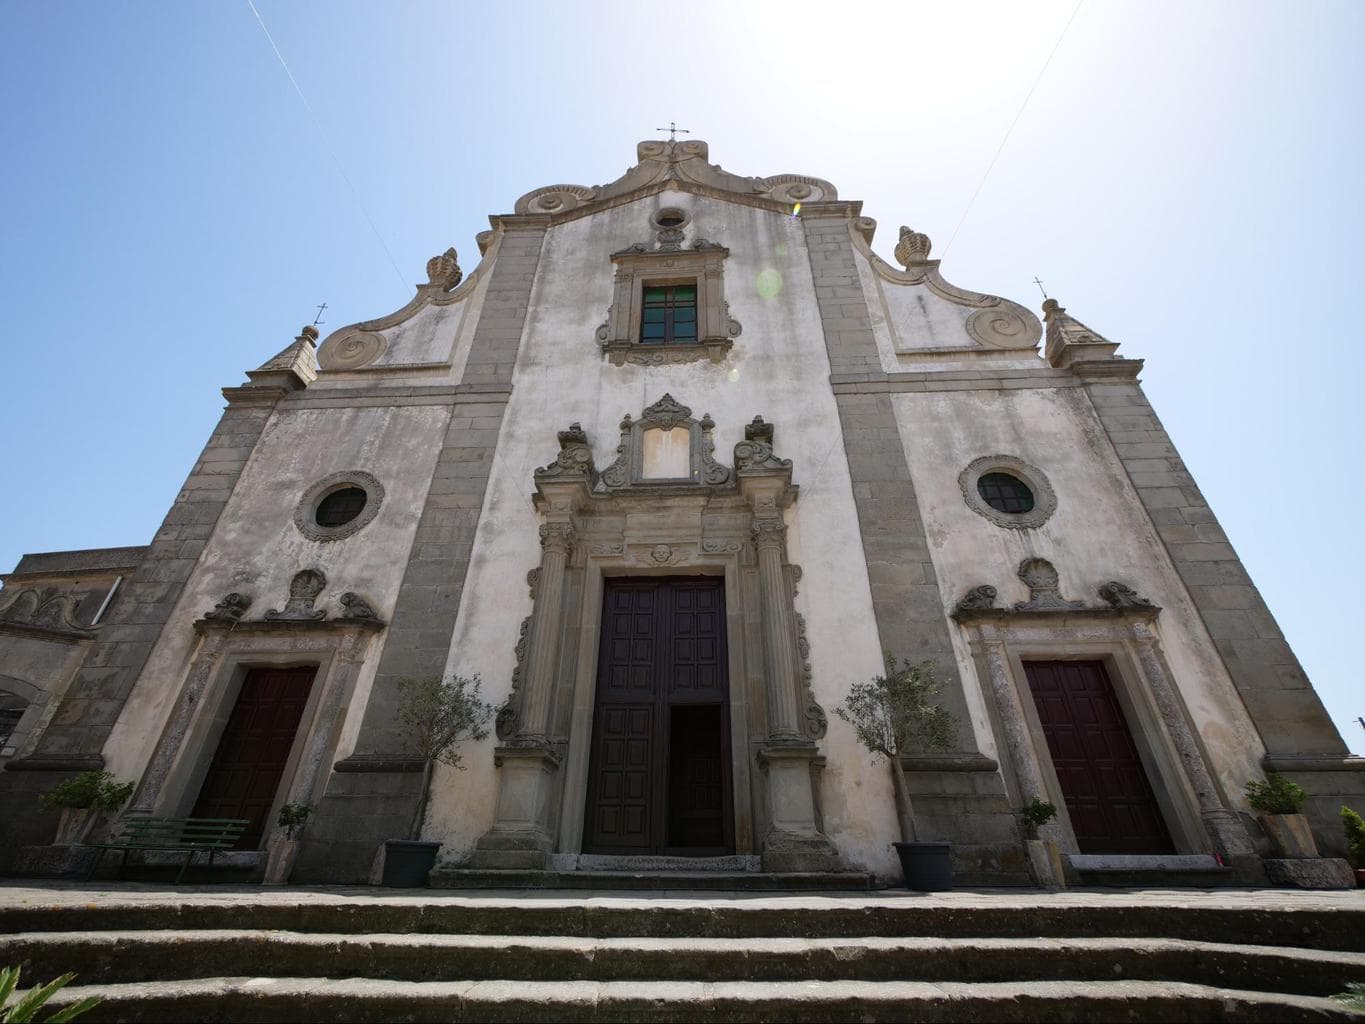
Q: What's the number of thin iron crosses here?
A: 3